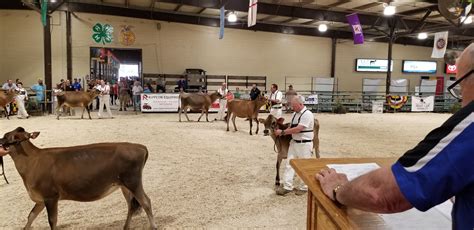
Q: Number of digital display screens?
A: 3